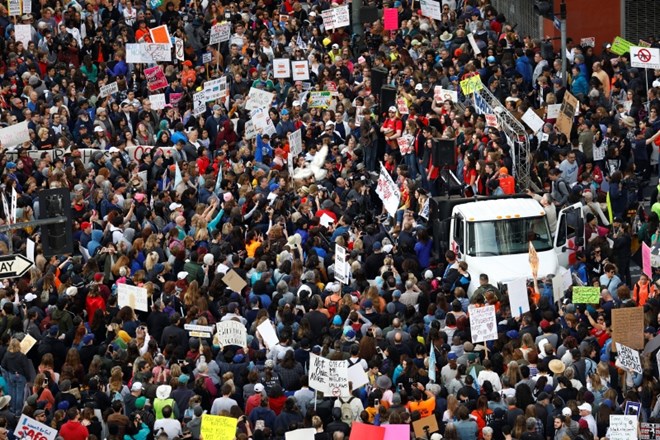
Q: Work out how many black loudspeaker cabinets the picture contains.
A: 3